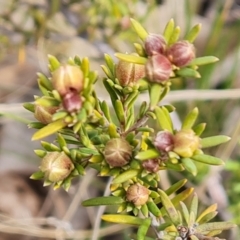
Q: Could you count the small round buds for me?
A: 13